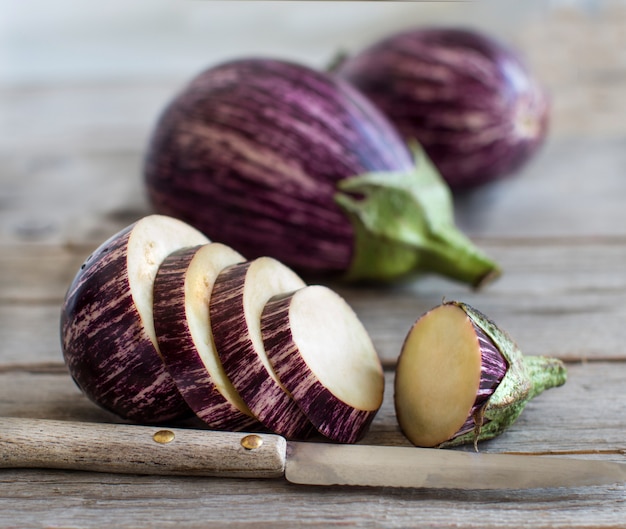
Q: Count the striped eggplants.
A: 3